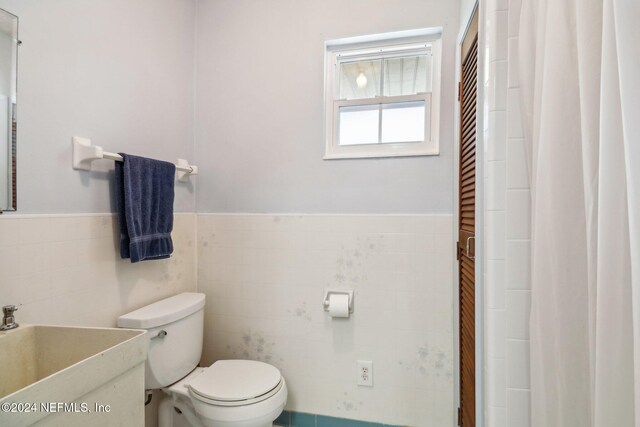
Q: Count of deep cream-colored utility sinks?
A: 1